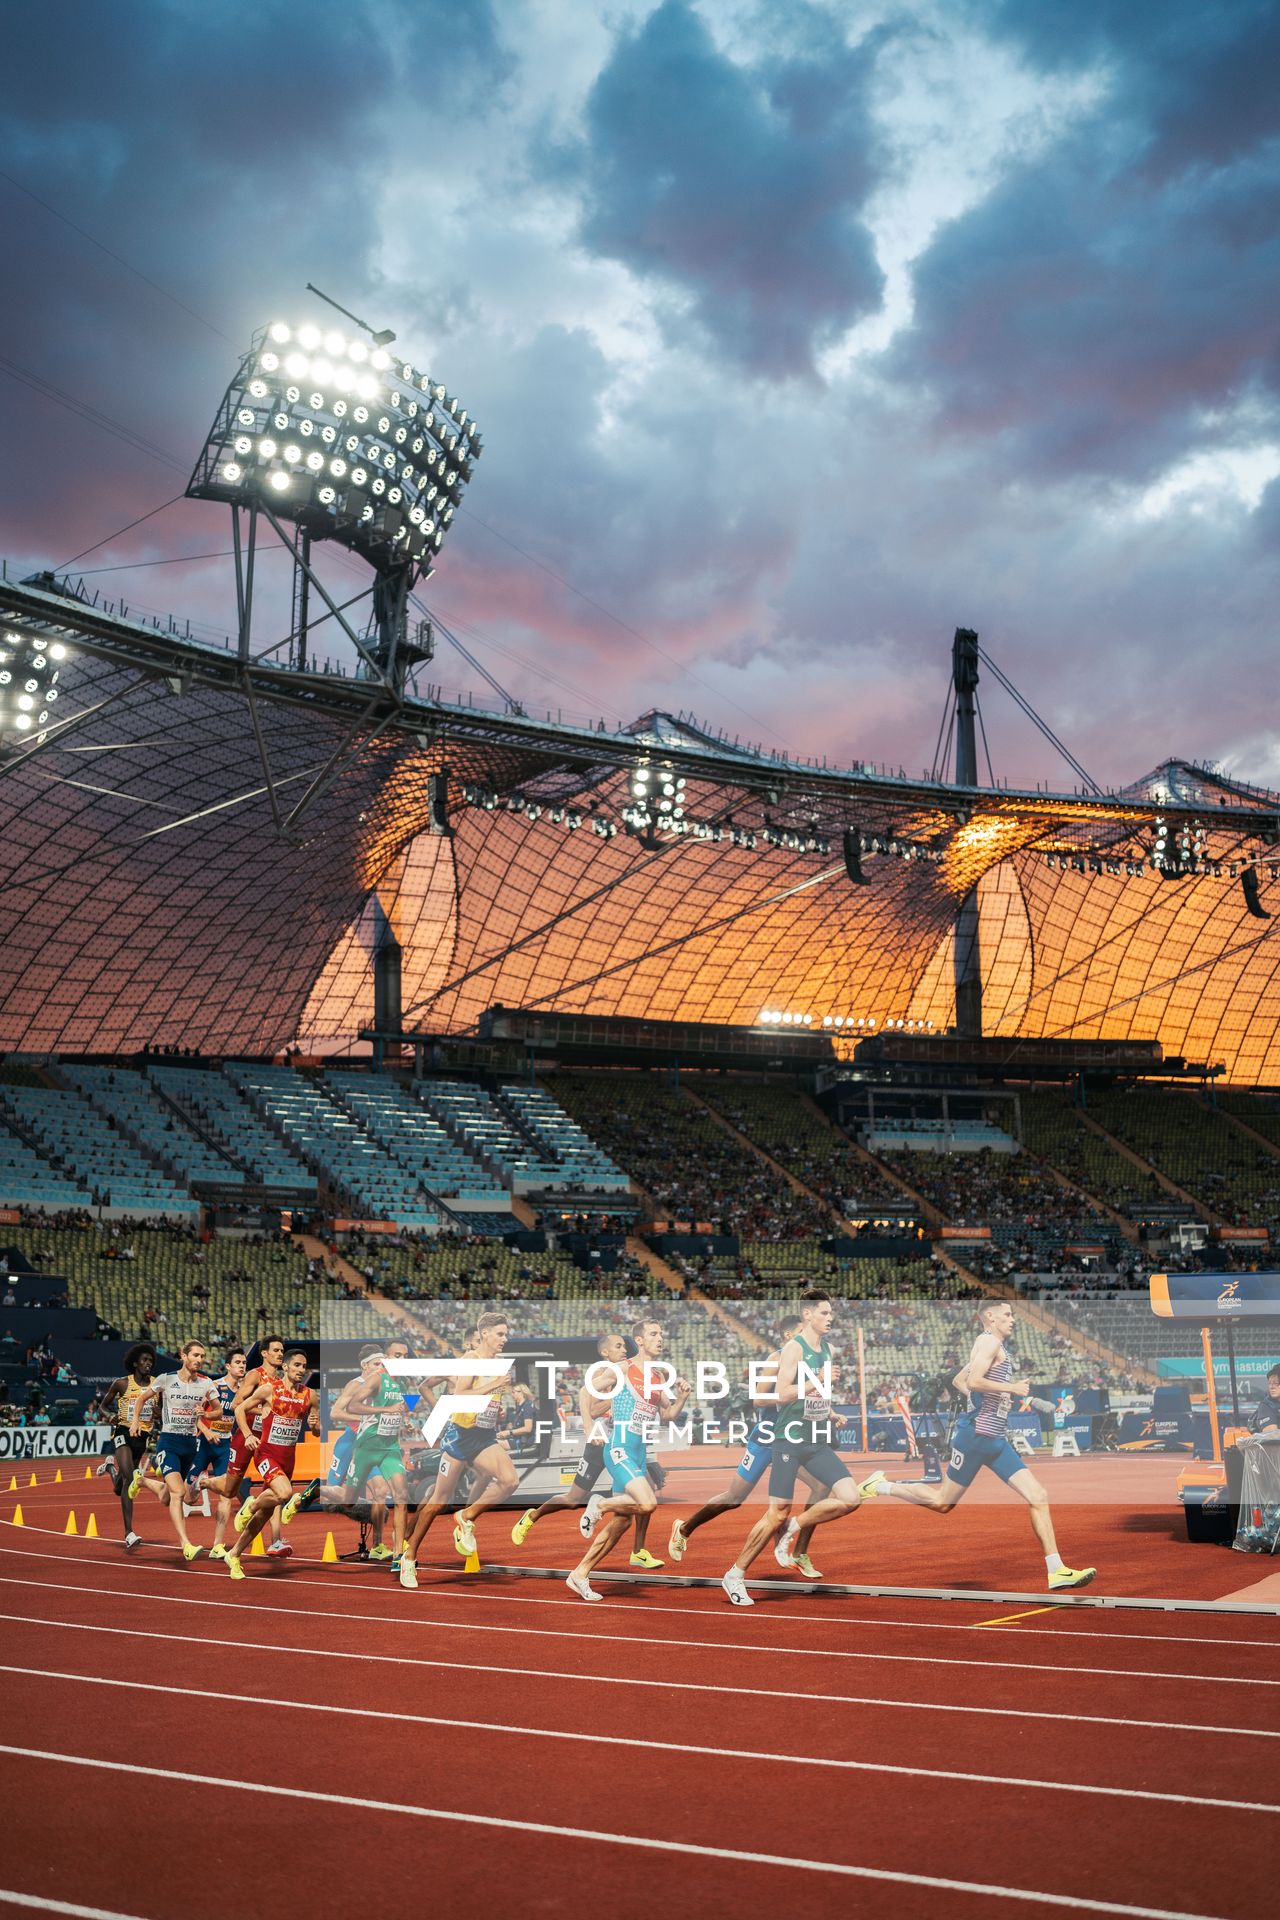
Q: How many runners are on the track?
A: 14